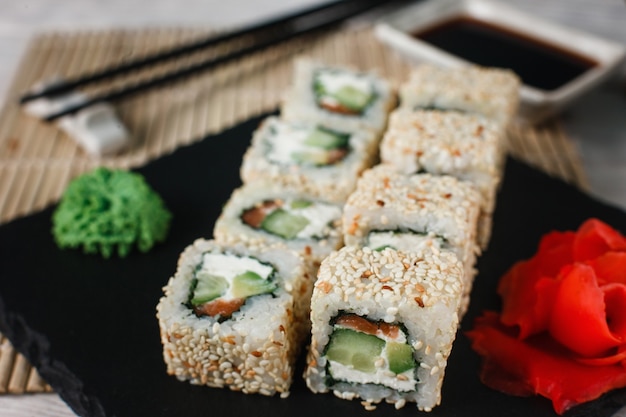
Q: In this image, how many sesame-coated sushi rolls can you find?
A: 8